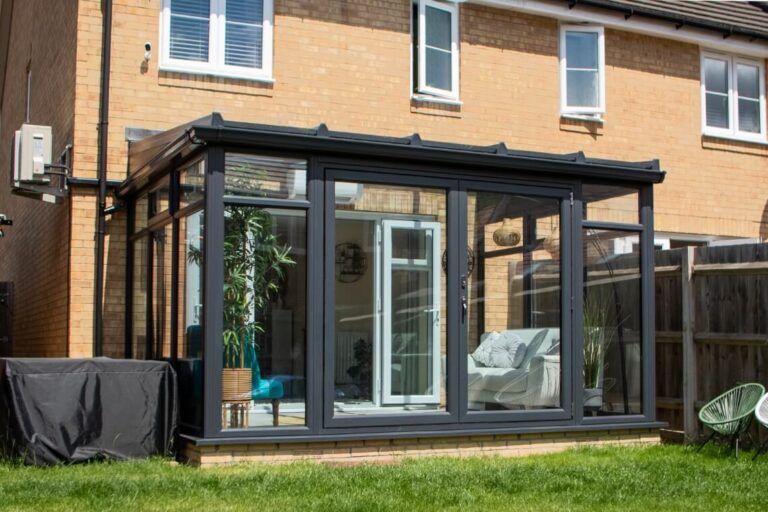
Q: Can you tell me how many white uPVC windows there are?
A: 4